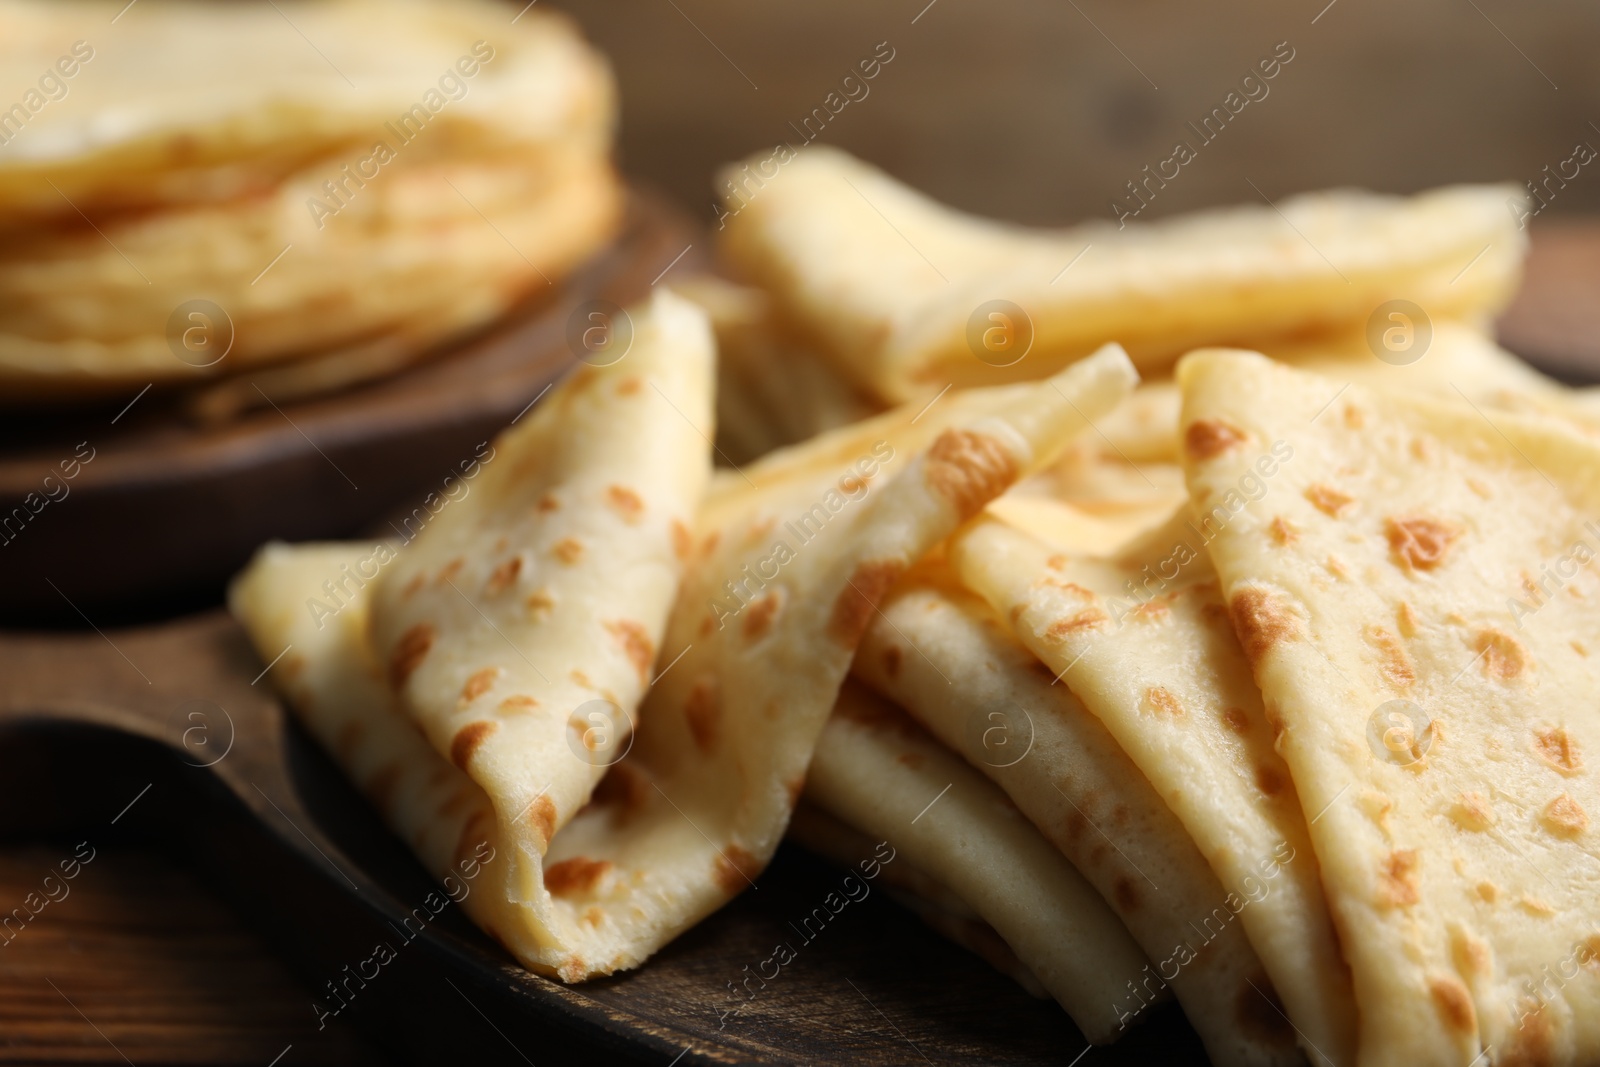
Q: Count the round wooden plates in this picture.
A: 2